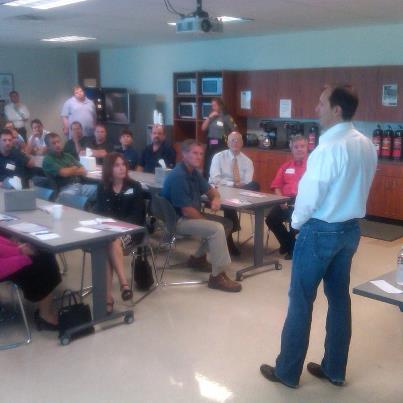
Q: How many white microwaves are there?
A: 4